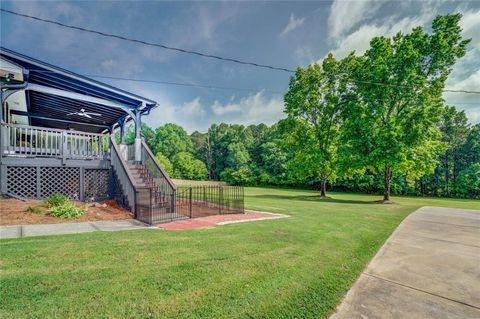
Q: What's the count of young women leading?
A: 0